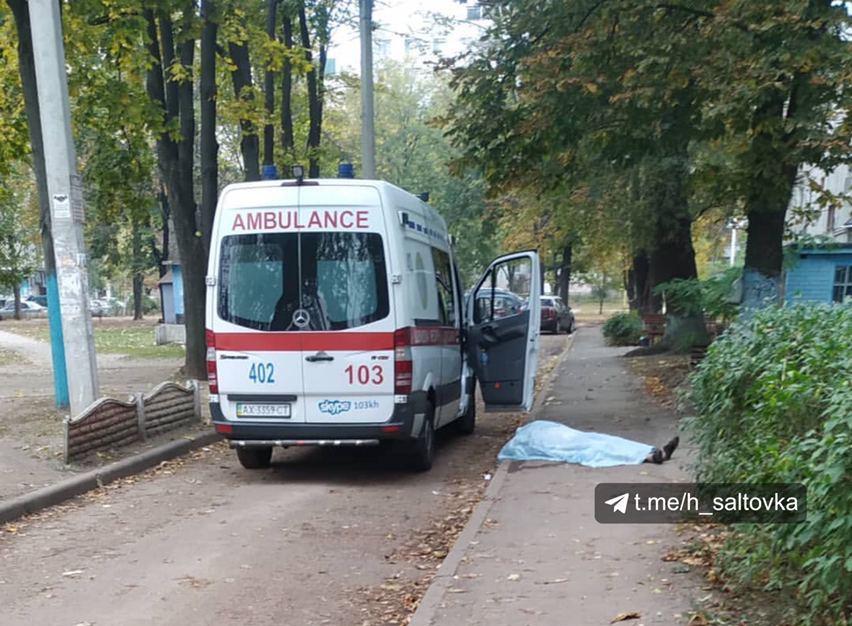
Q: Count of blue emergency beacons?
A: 2